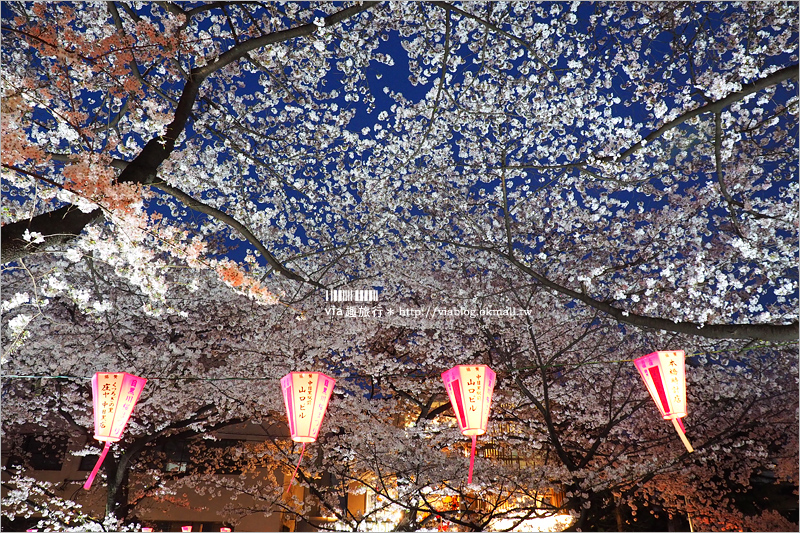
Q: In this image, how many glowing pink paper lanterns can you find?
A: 4